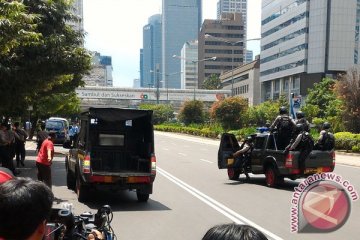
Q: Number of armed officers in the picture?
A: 5